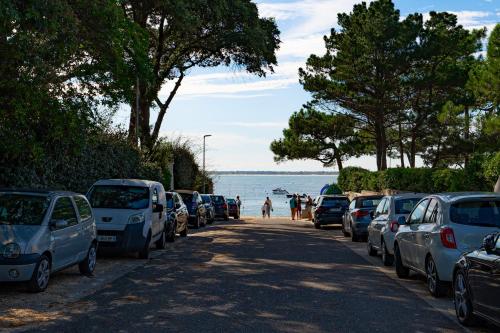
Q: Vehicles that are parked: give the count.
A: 12